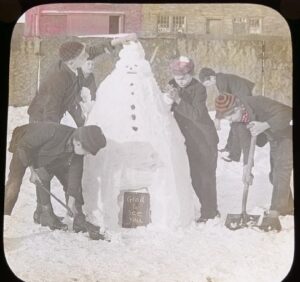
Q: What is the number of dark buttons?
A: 5